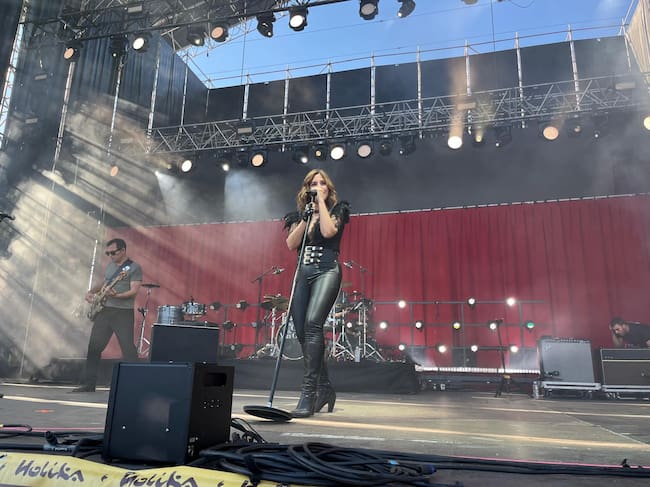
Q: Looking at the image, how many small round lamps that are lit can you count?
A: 13